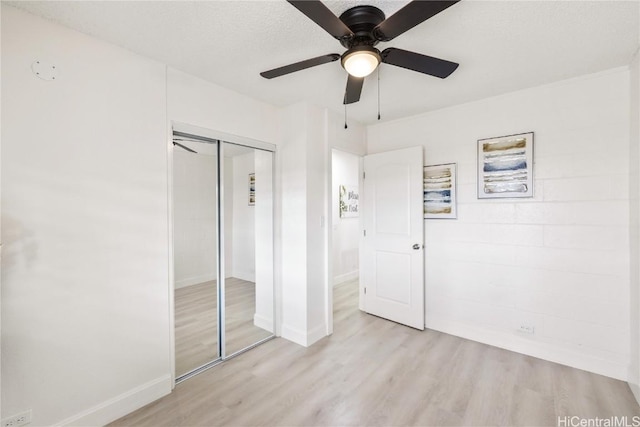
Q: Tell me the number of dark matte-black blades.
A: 5